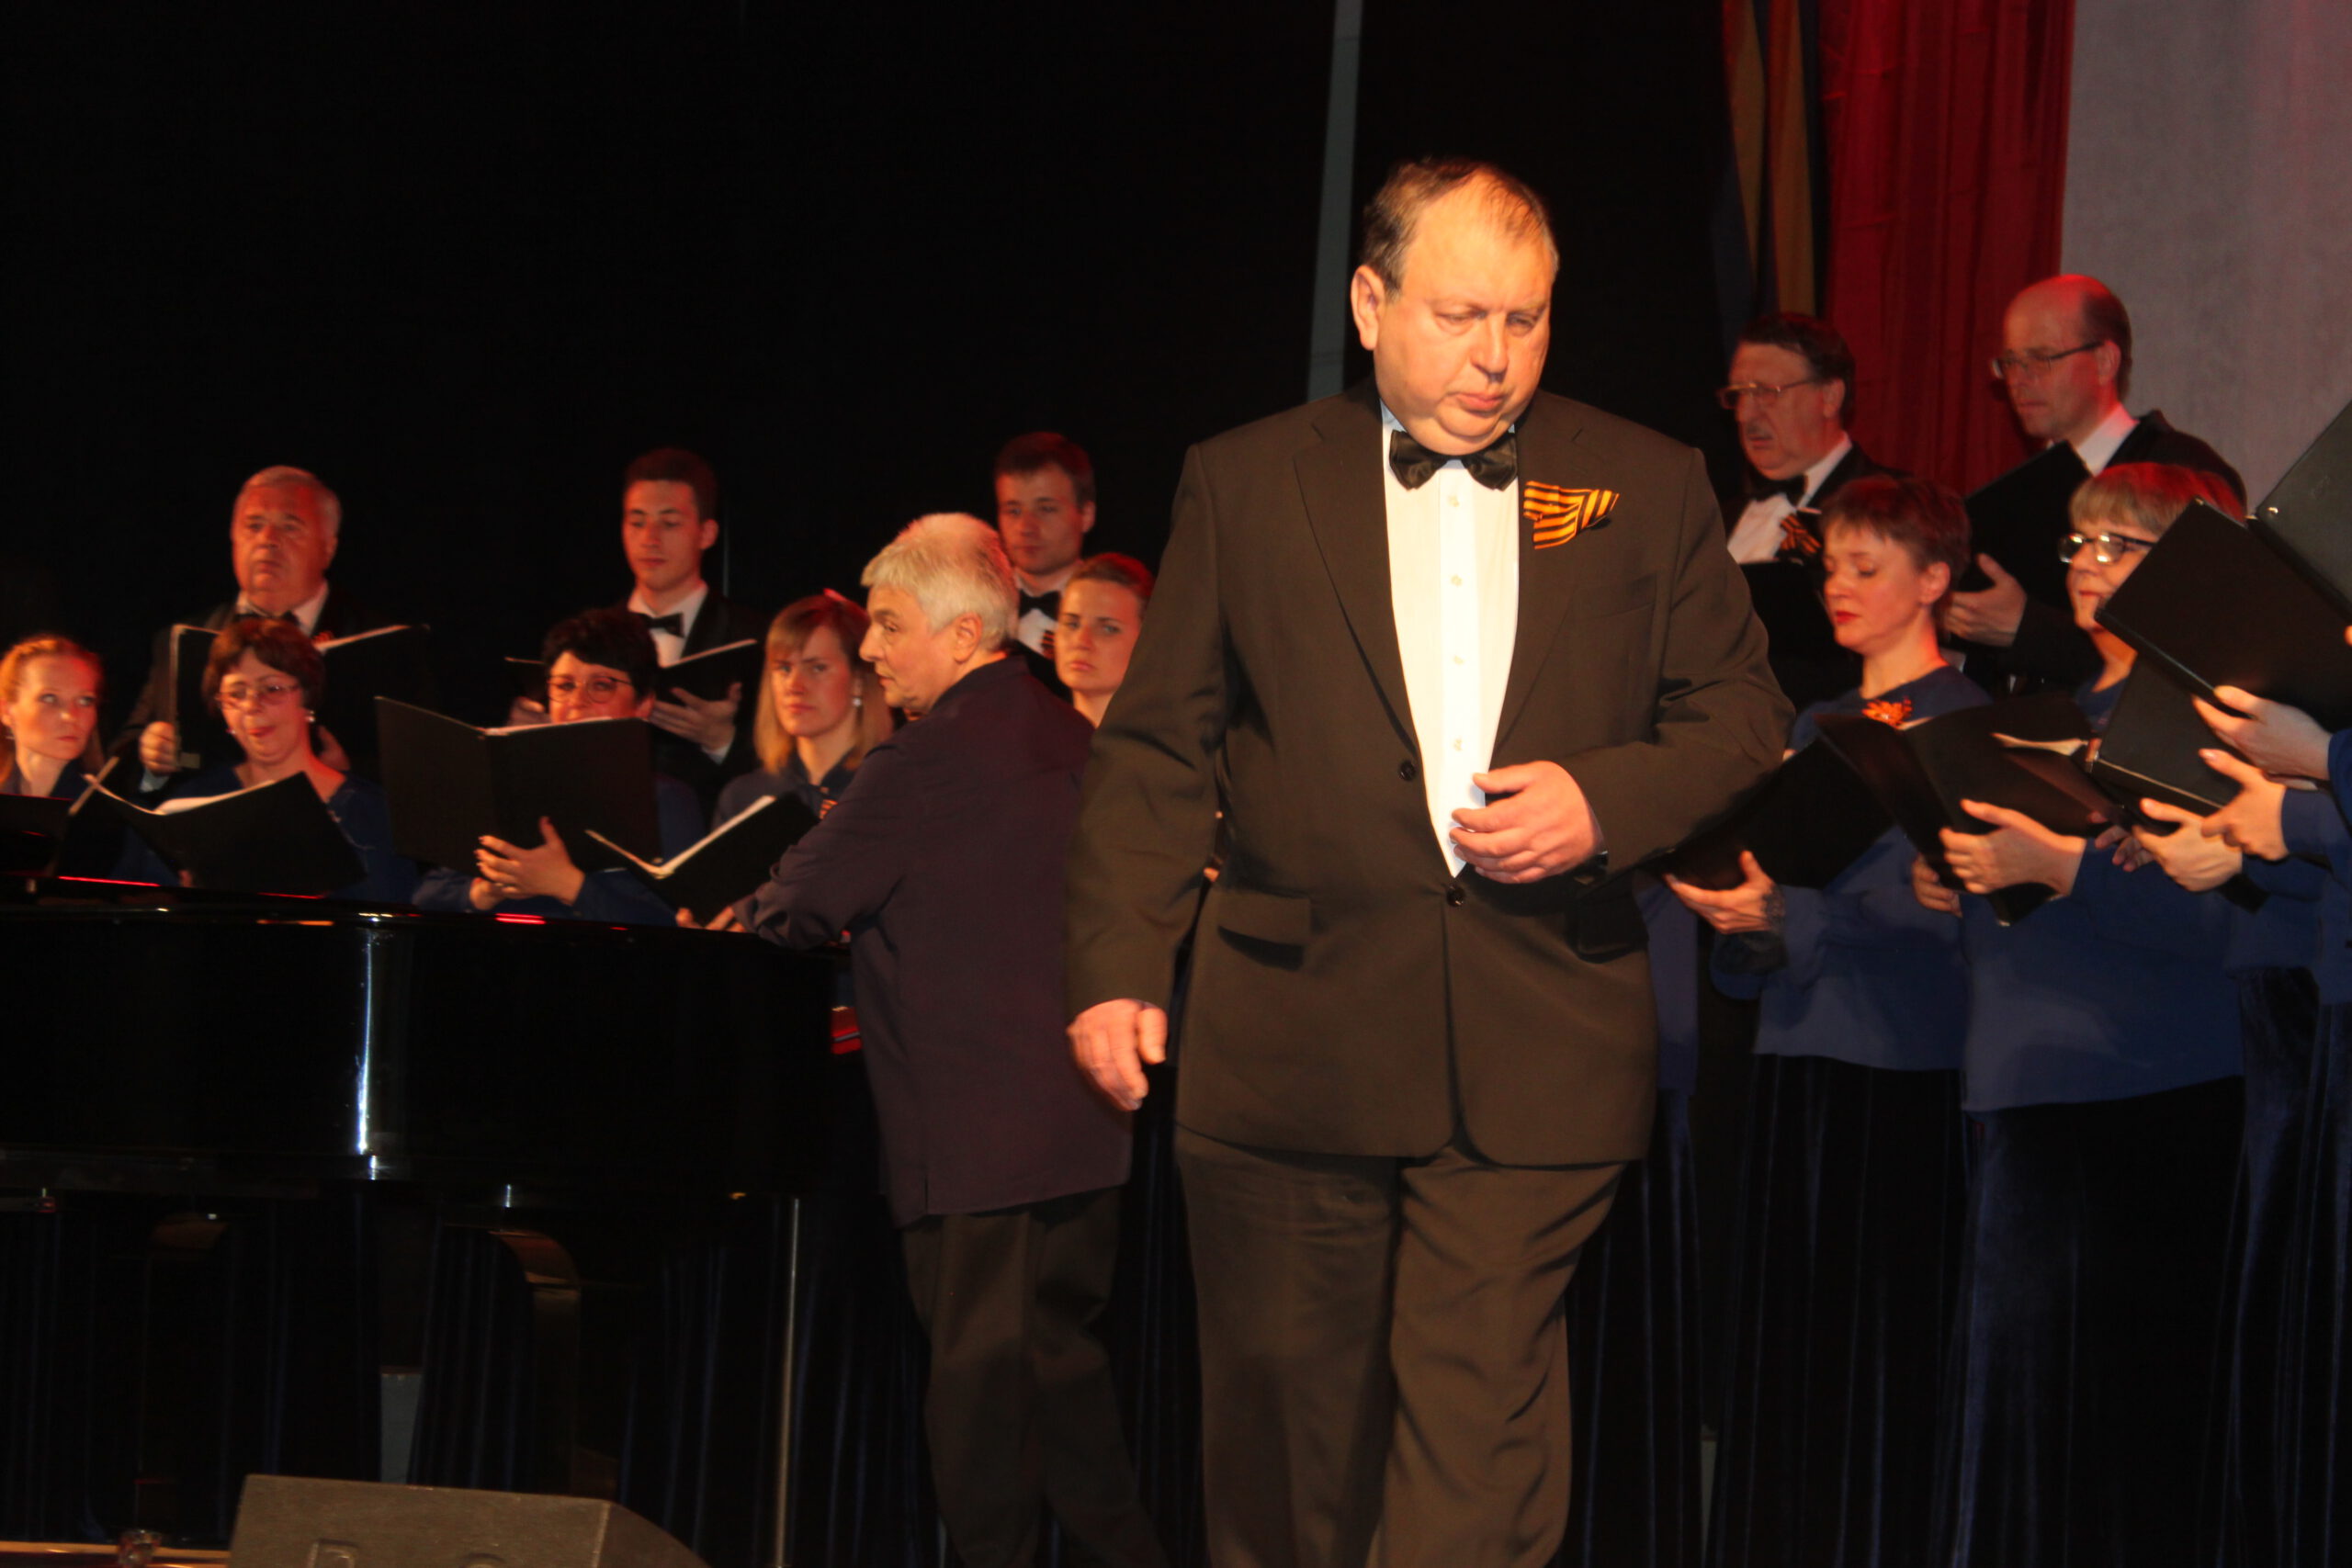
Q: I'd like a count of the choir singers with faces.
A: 12